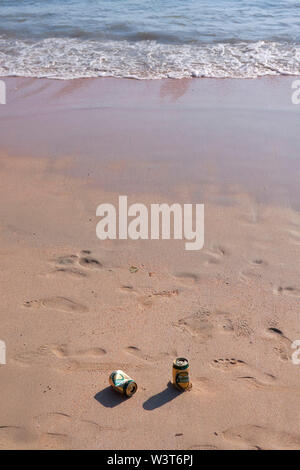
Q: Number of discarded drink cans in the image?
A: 2